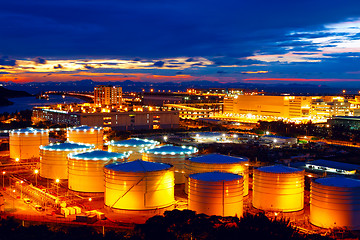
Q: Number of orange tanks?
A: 11